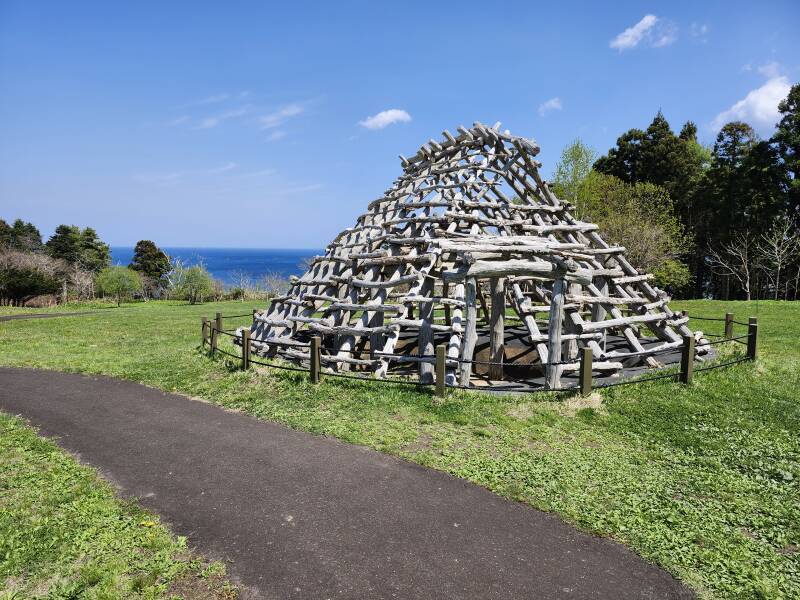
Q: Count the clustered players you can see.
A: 0